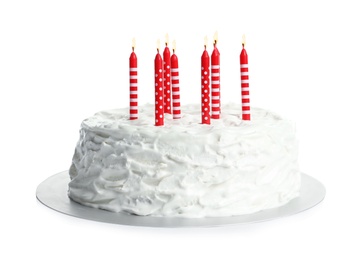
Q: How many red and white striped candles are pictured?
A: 4